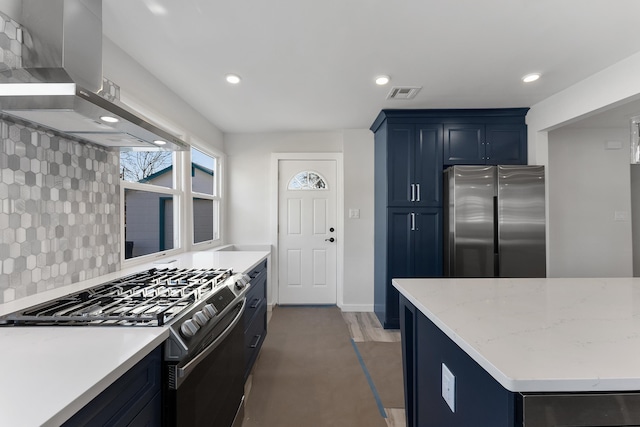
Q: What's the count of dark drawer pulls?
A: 3